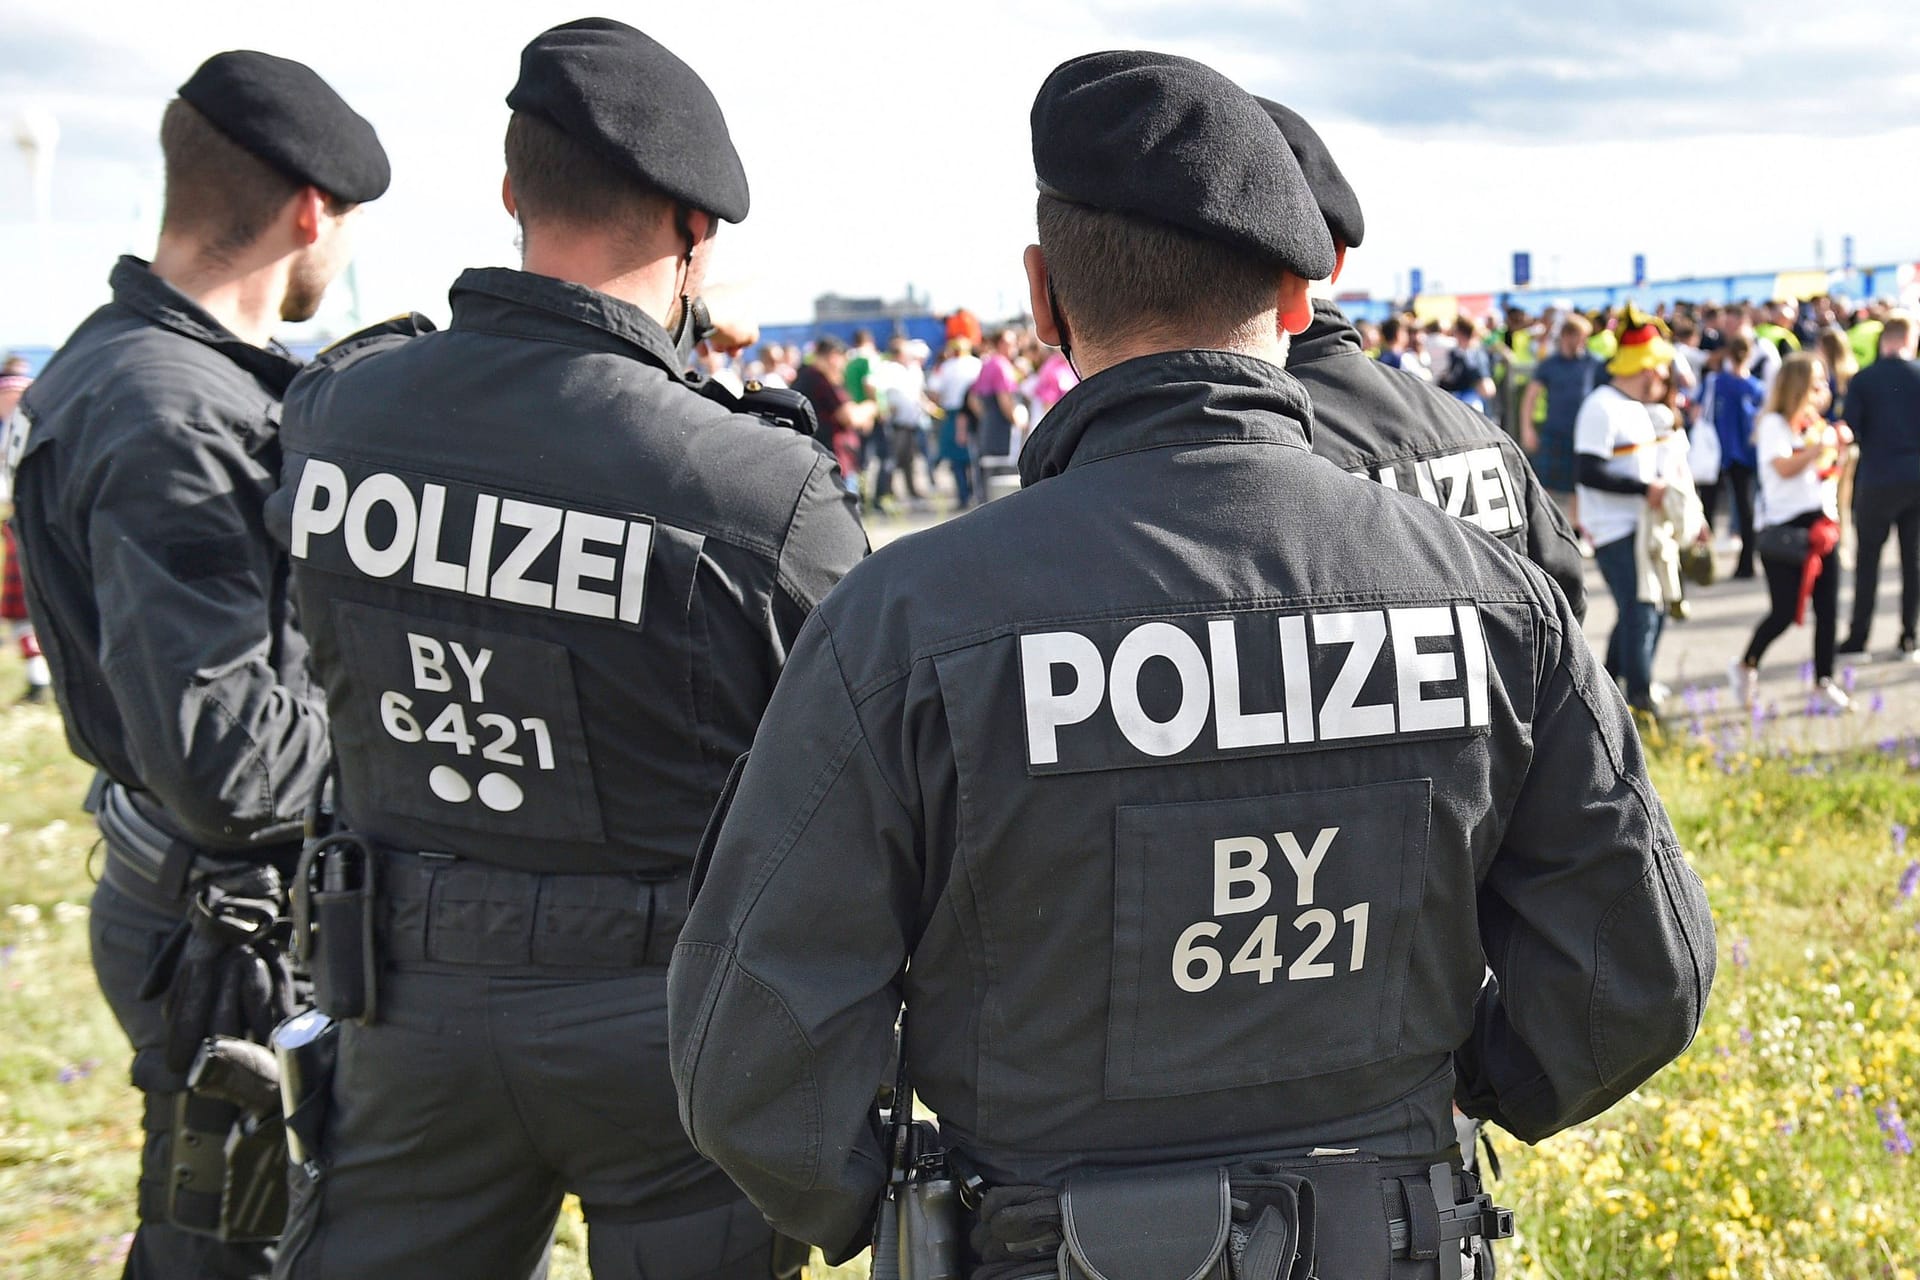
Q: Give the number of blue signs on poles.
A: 4